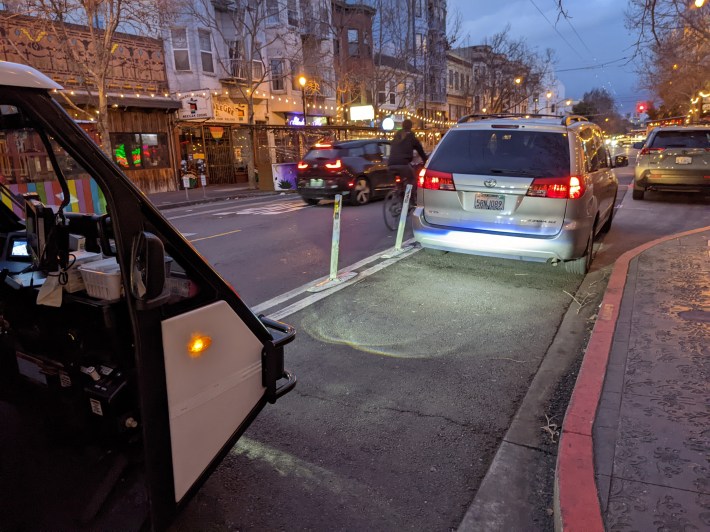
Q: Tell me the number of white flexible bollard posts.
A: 2